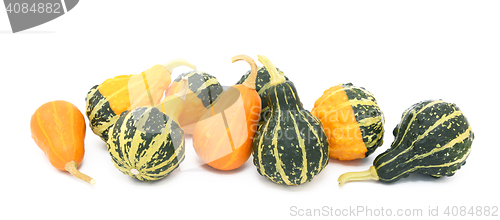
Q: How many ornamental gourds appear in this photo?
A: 9